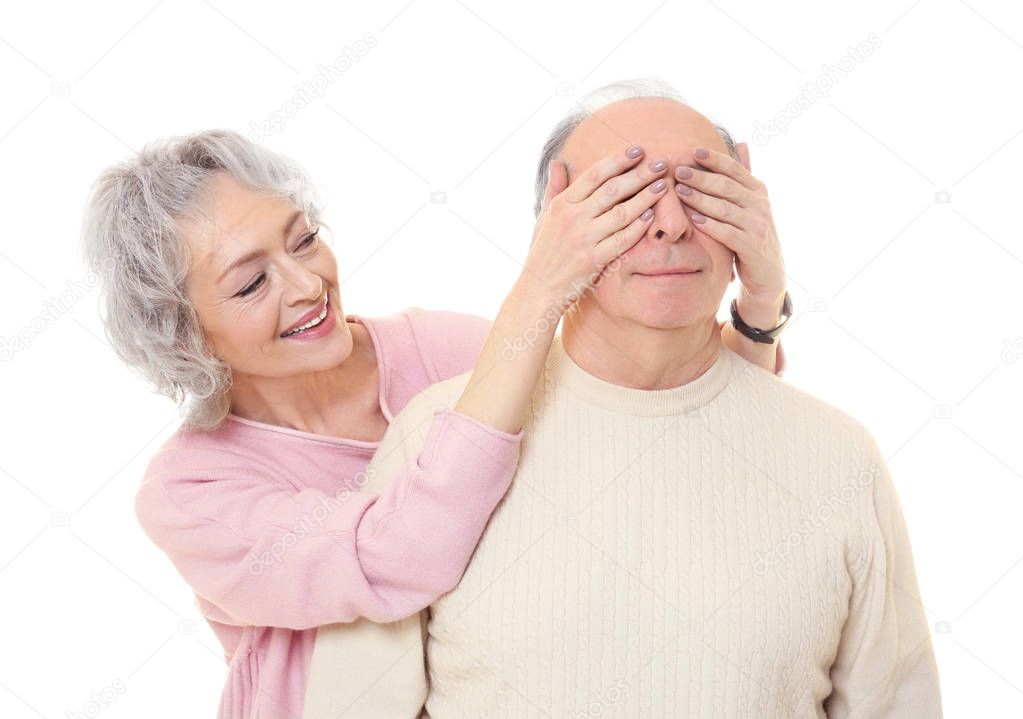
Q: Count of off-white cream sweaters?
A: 1